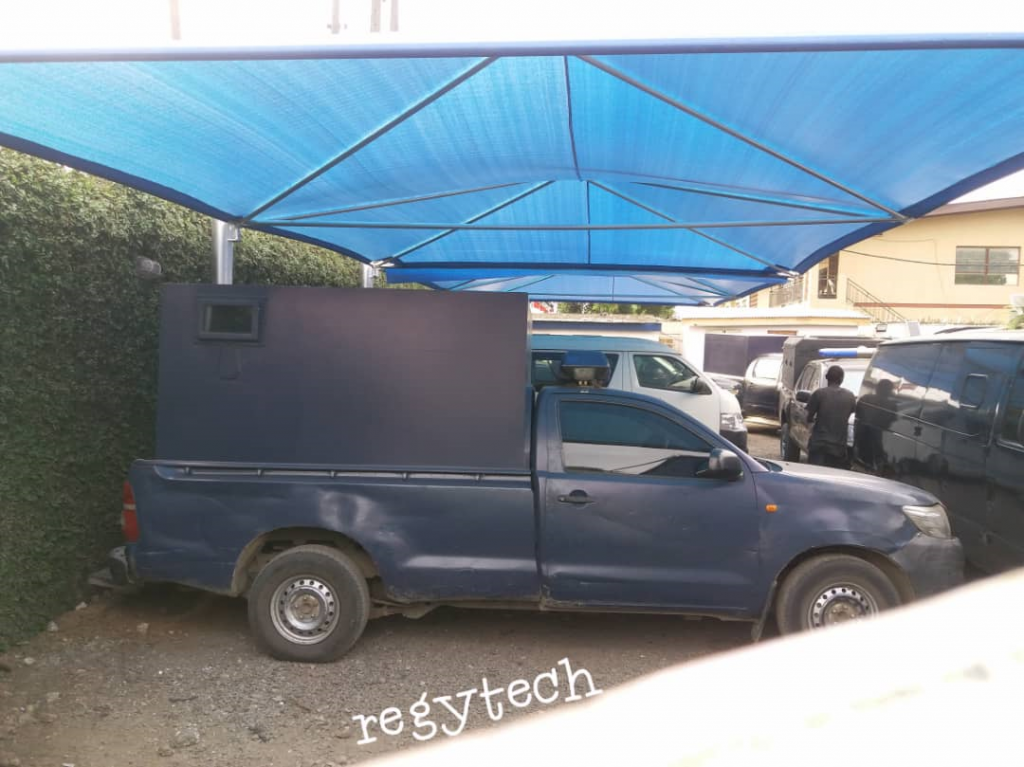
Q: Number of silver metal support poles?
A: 2